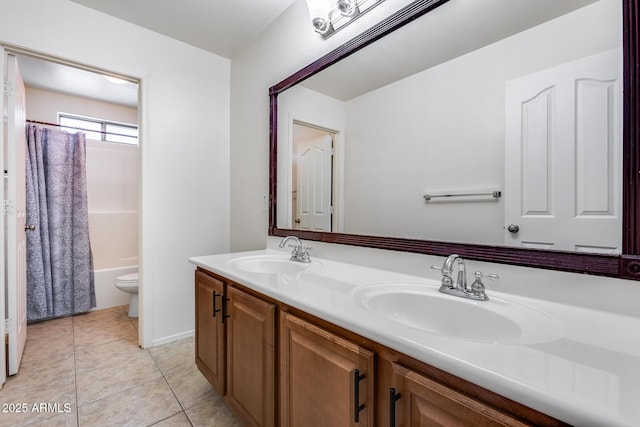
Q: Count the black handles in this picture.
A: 4